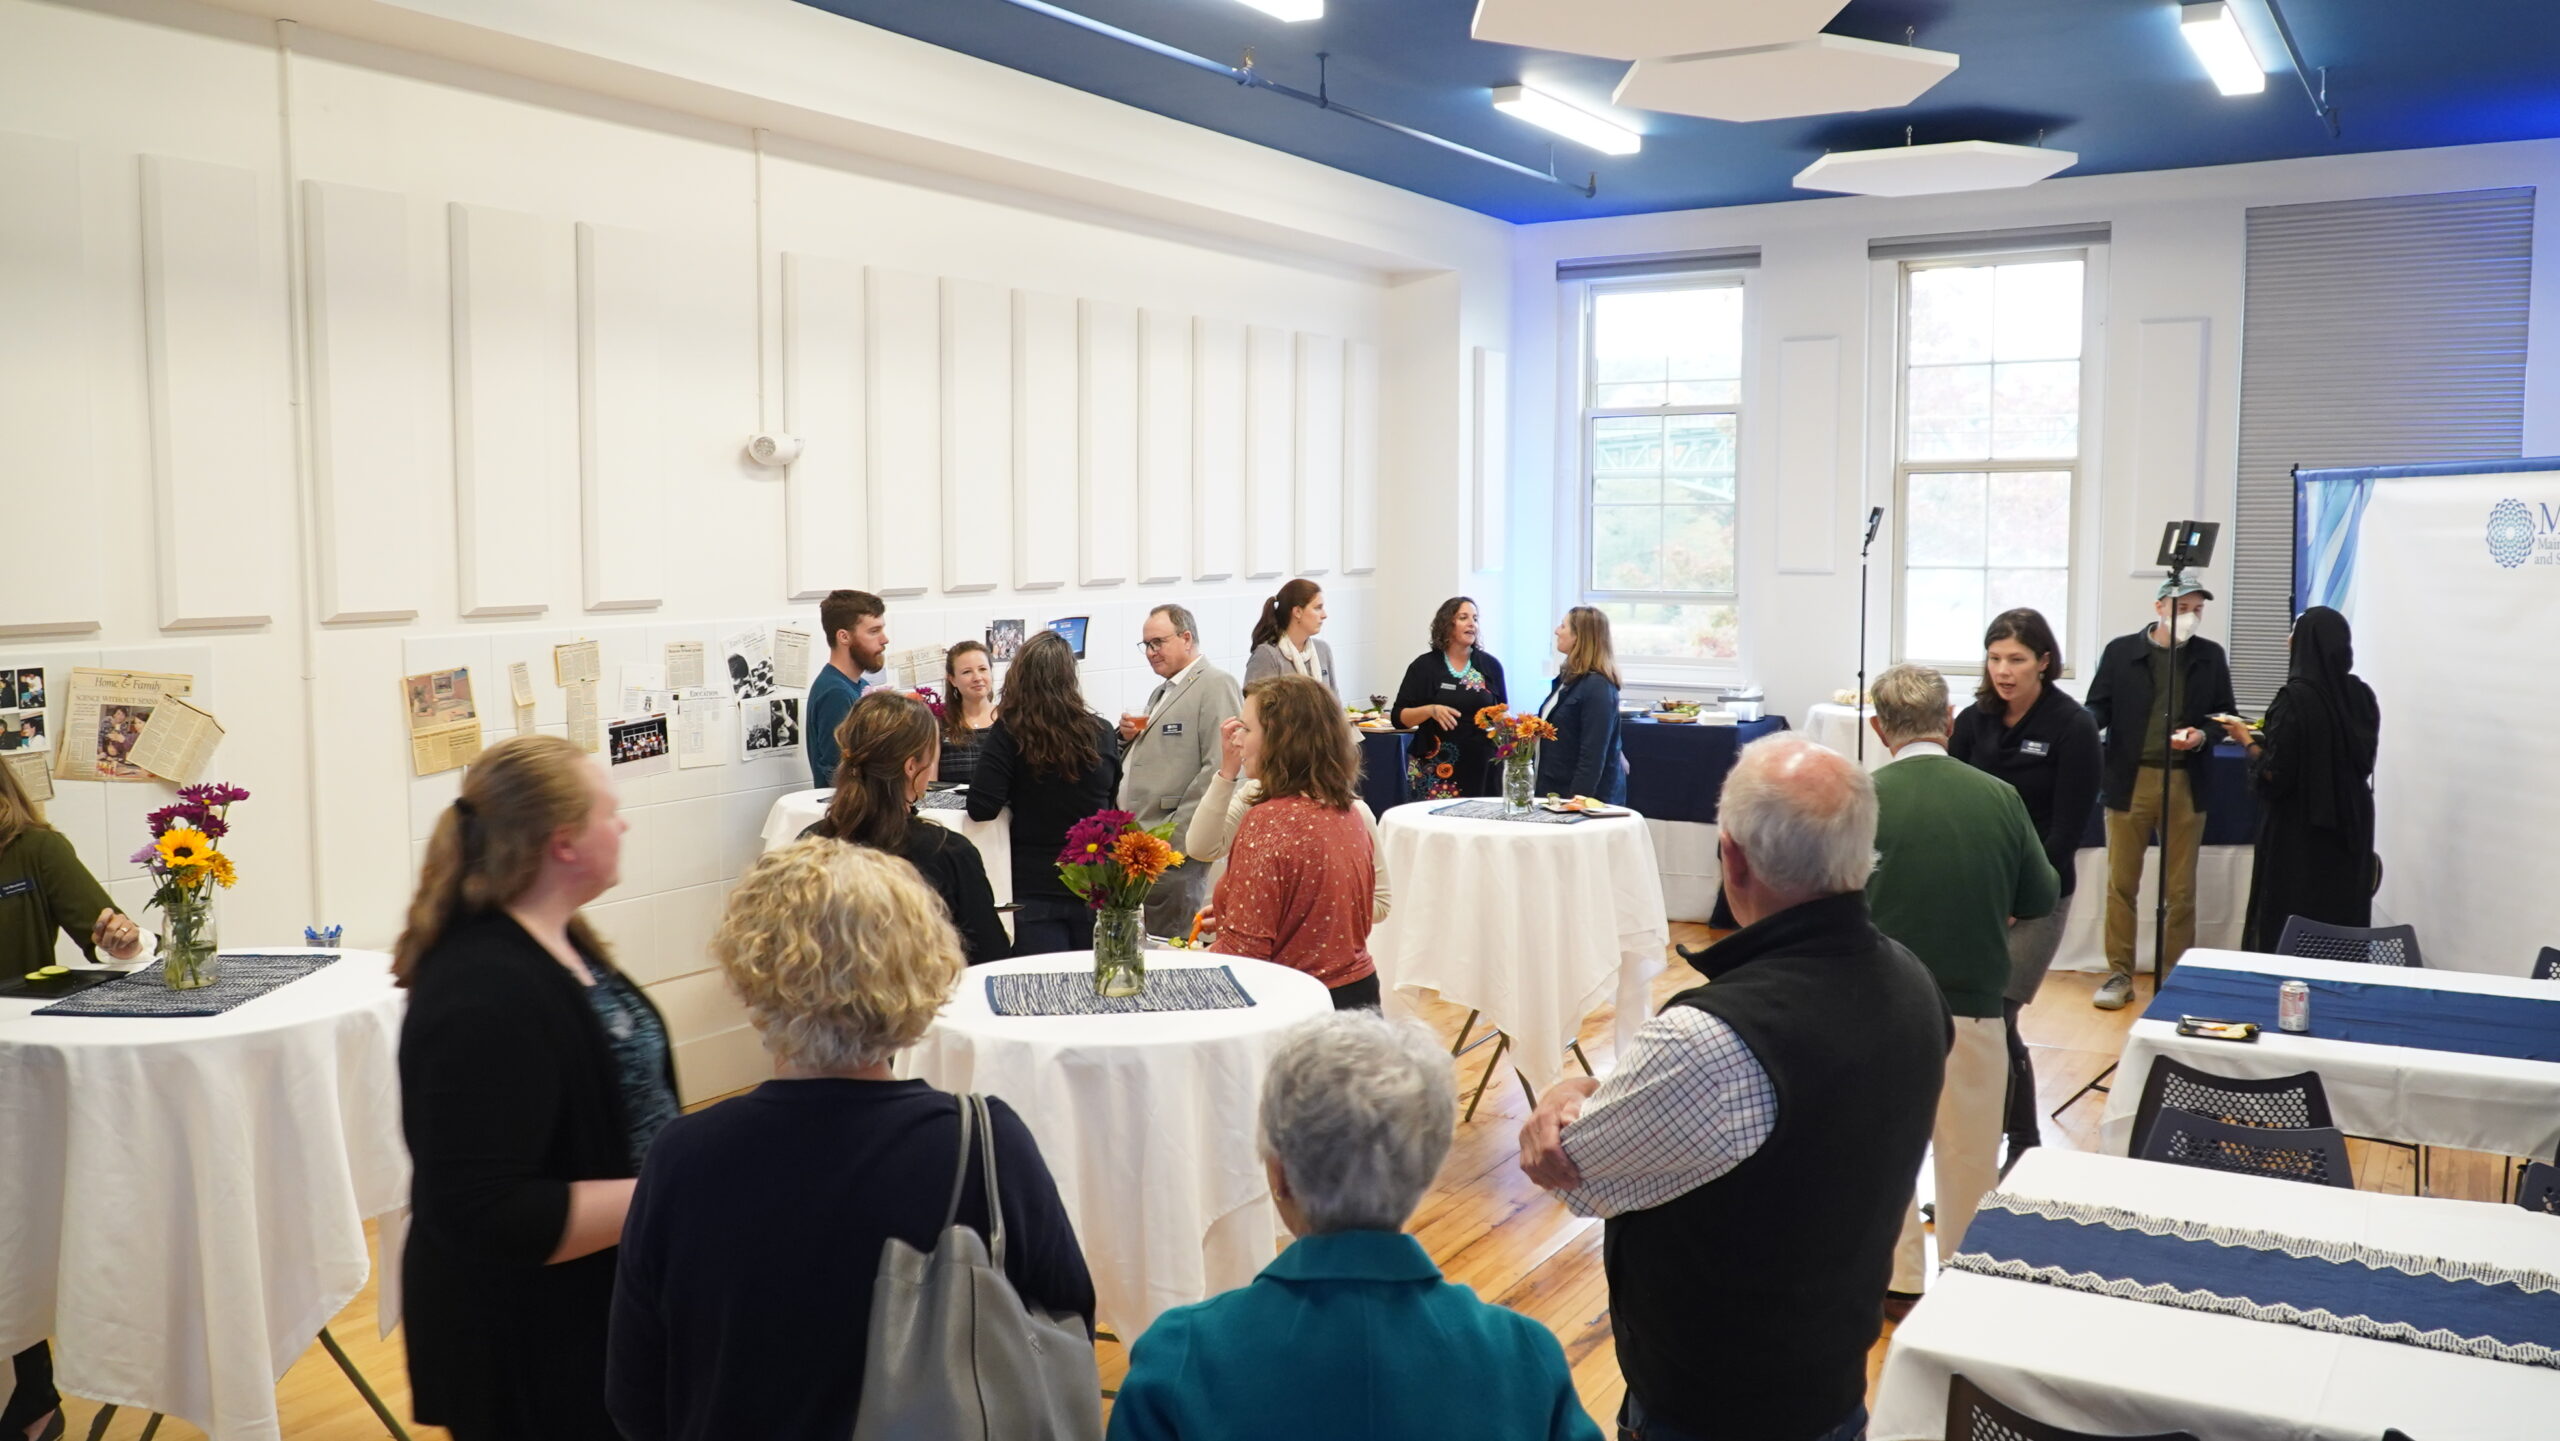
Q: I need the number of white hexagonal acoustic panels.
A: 3